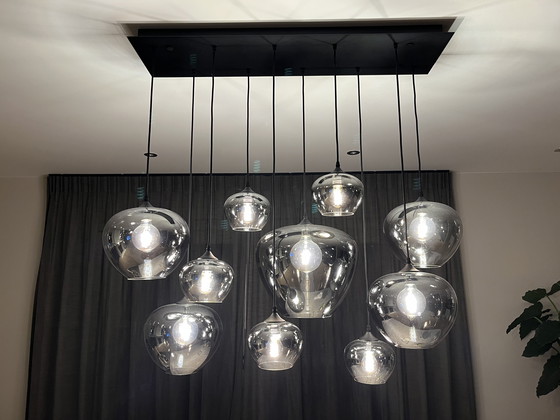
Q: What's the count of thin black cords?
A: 10